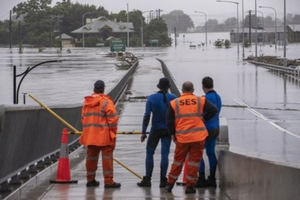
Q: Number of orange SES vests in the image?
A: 1